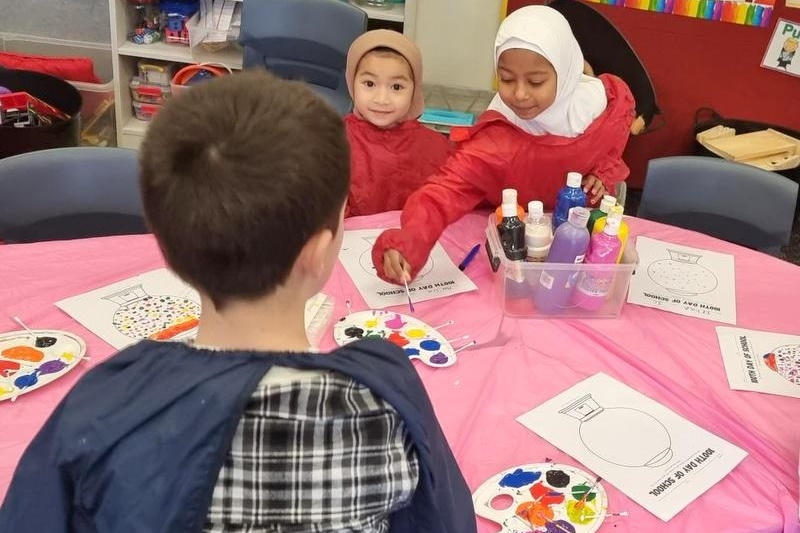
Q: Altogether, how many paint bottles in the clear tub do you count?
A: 8